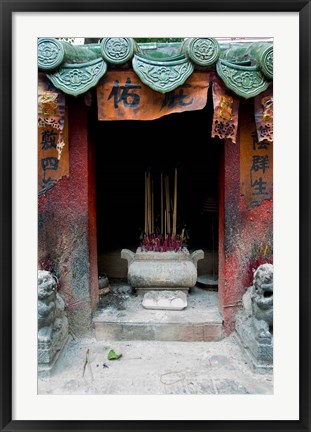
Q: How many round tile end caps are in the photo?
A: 4